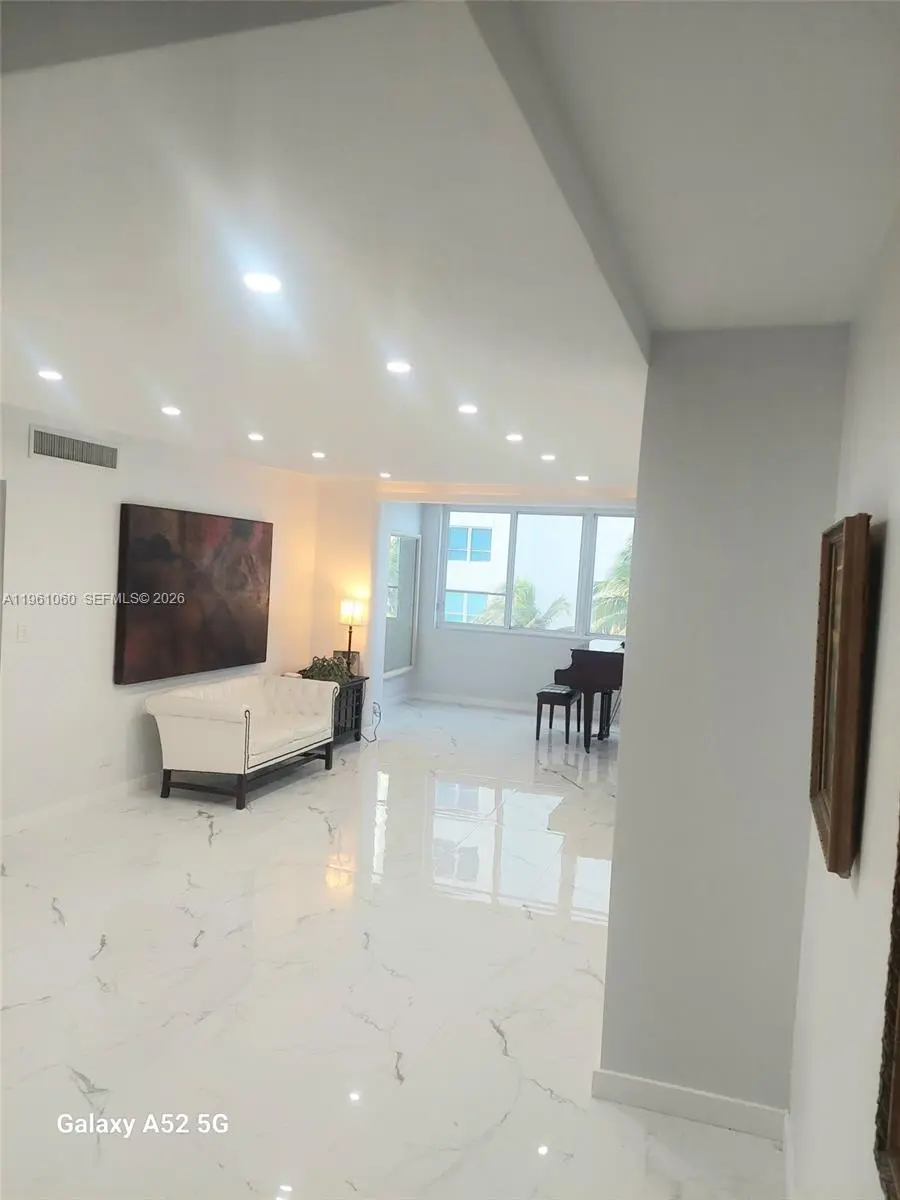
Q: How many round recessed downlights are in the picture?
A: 11